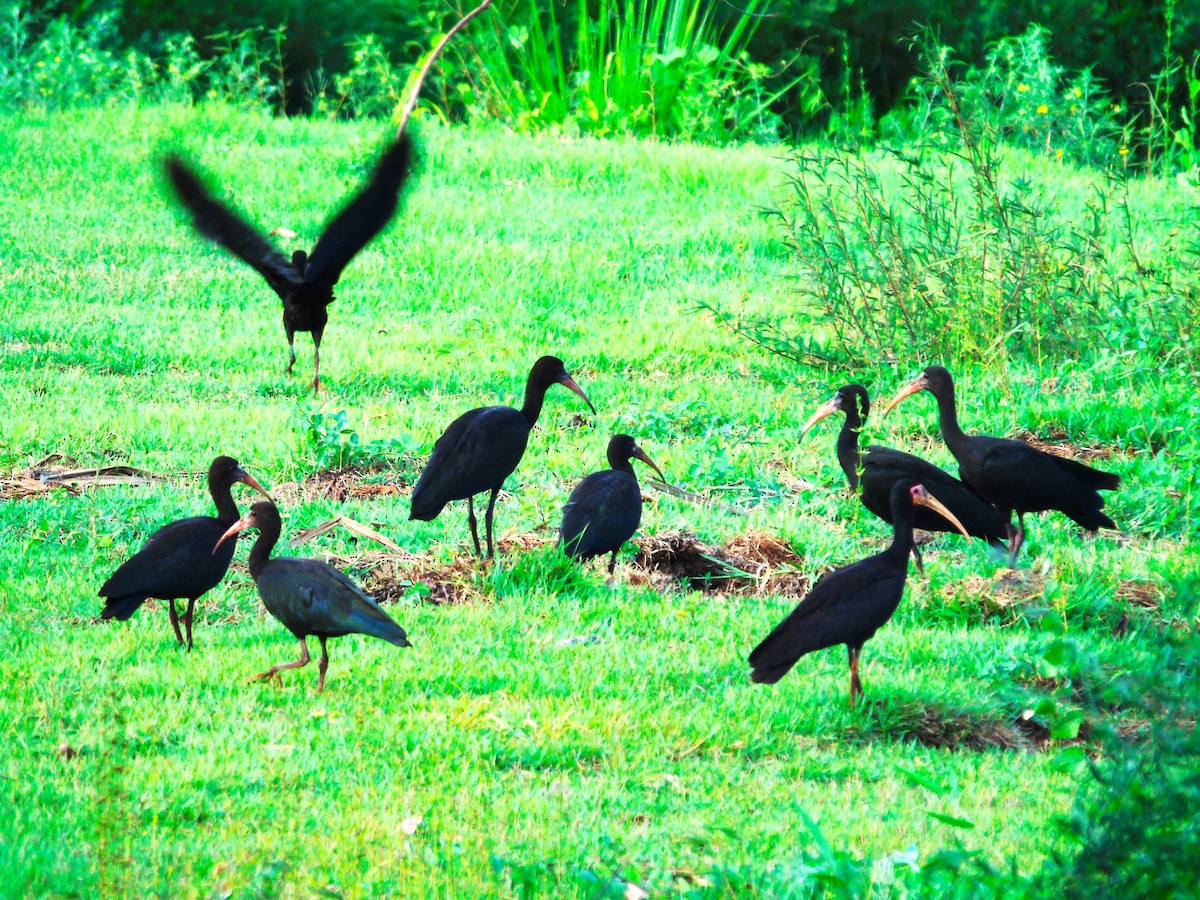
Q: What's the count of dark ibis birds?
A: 8